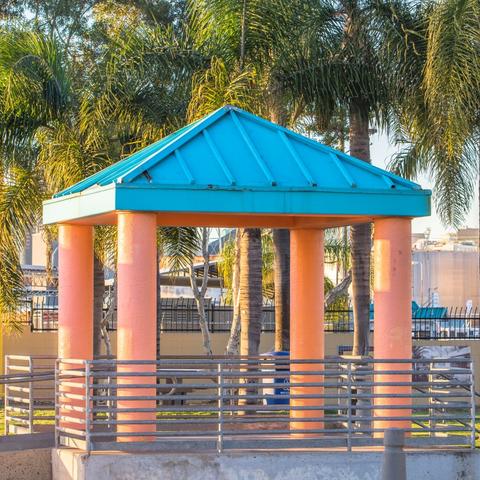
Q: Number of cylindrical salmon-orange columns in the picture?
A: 4